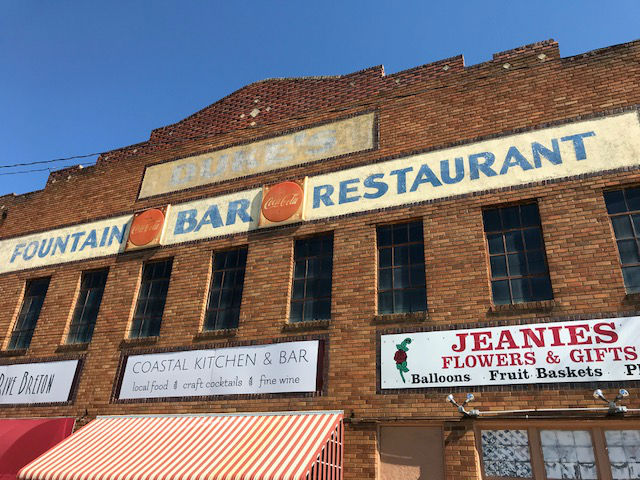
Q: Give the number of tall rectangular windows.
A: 8